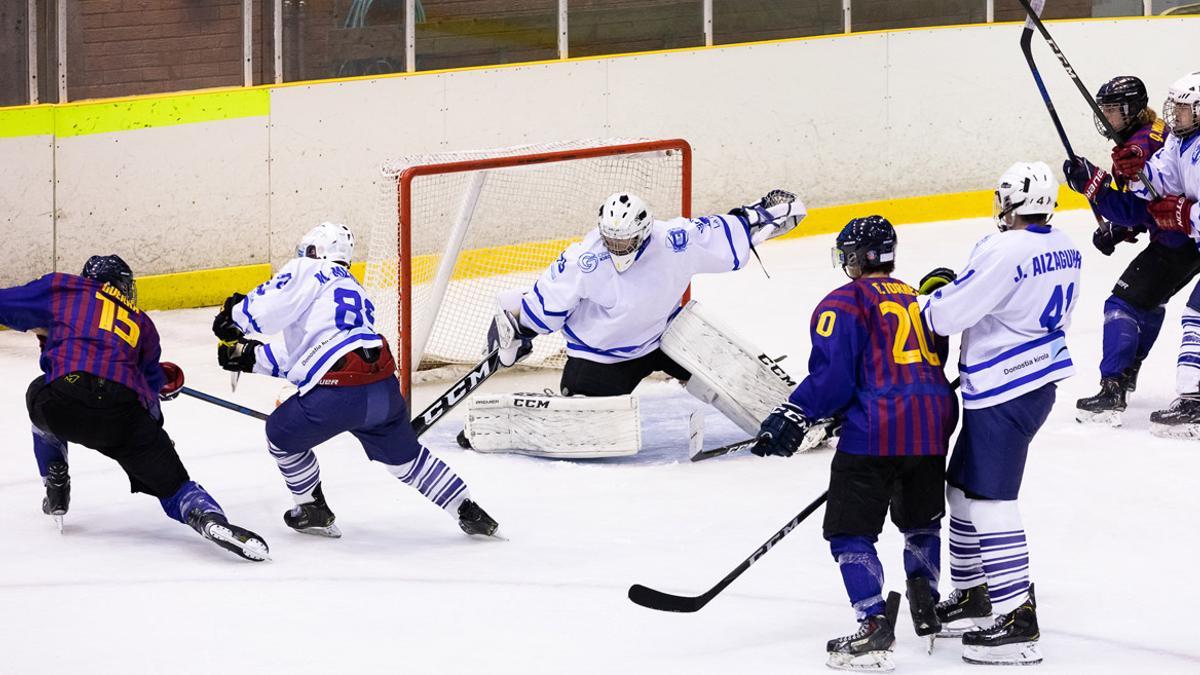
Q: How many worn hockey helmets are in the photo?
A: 7